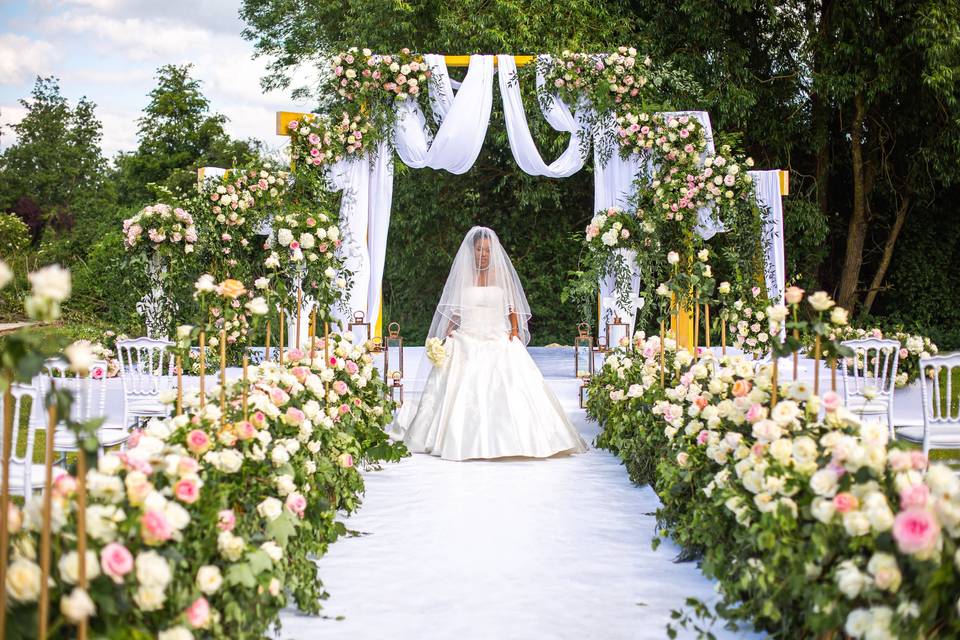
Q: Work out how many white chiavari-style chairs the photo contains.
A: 5